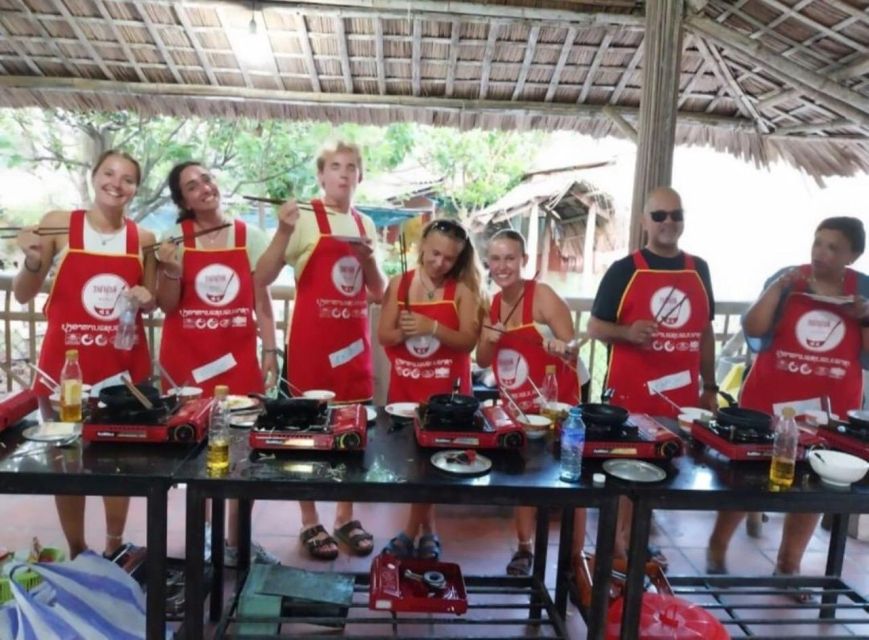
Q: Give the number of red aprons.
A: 7